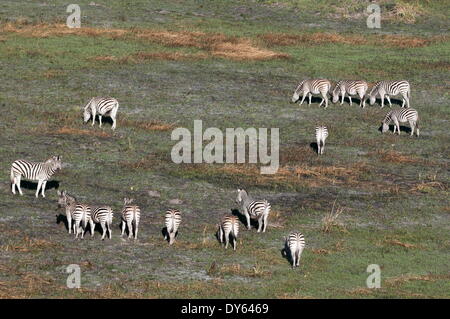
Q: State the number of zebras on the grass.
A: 15